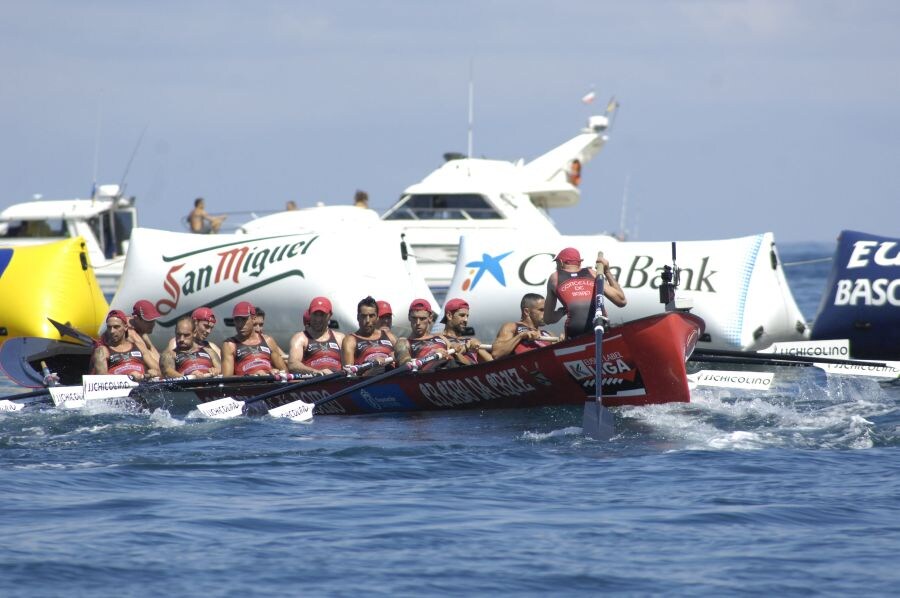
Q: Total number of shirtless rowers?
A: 0